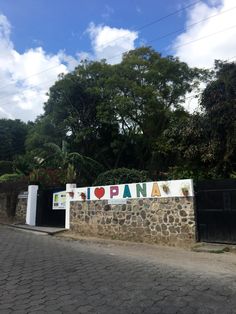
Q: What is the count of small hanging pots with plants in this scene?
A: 4